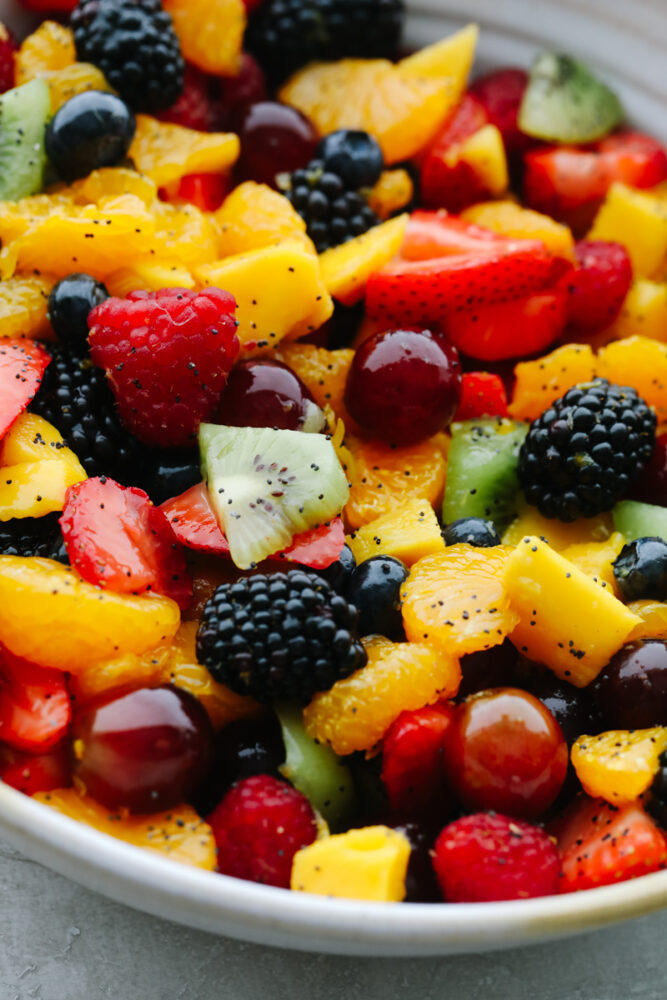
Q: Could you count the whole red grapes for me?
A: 6